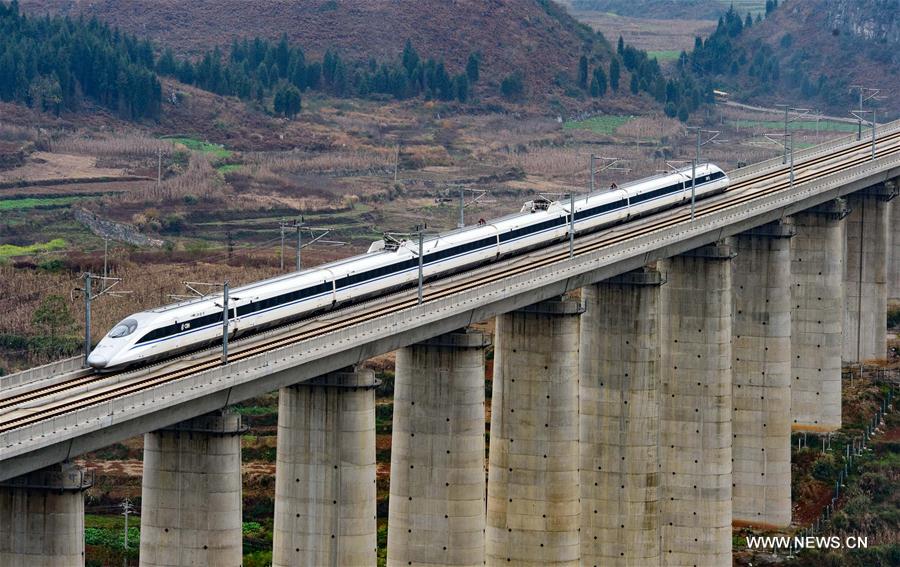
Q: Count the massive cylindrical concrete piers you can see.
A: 11